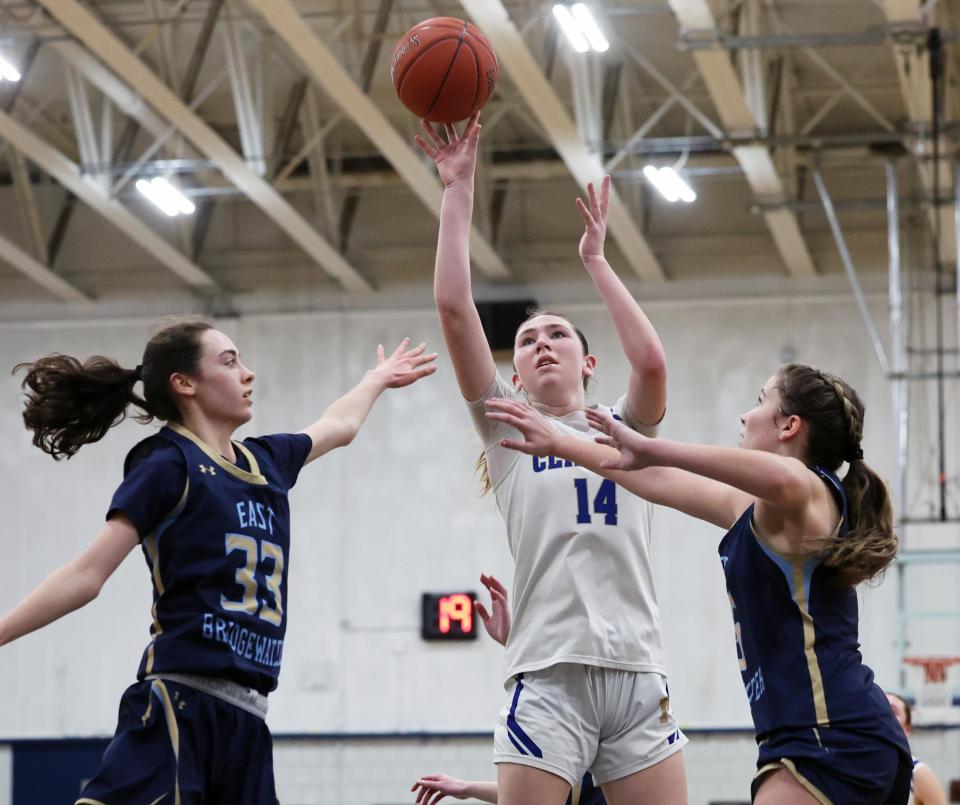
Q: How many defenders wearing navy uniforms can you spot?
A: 2